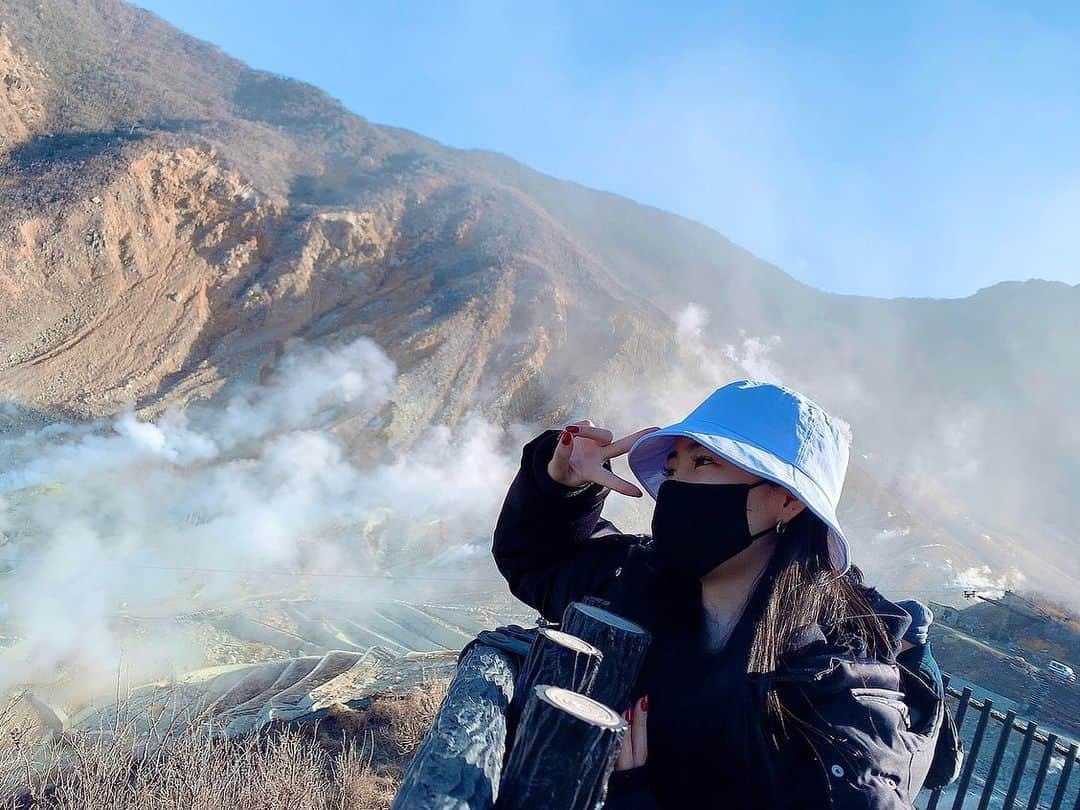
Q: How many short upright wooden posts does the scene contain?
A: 3